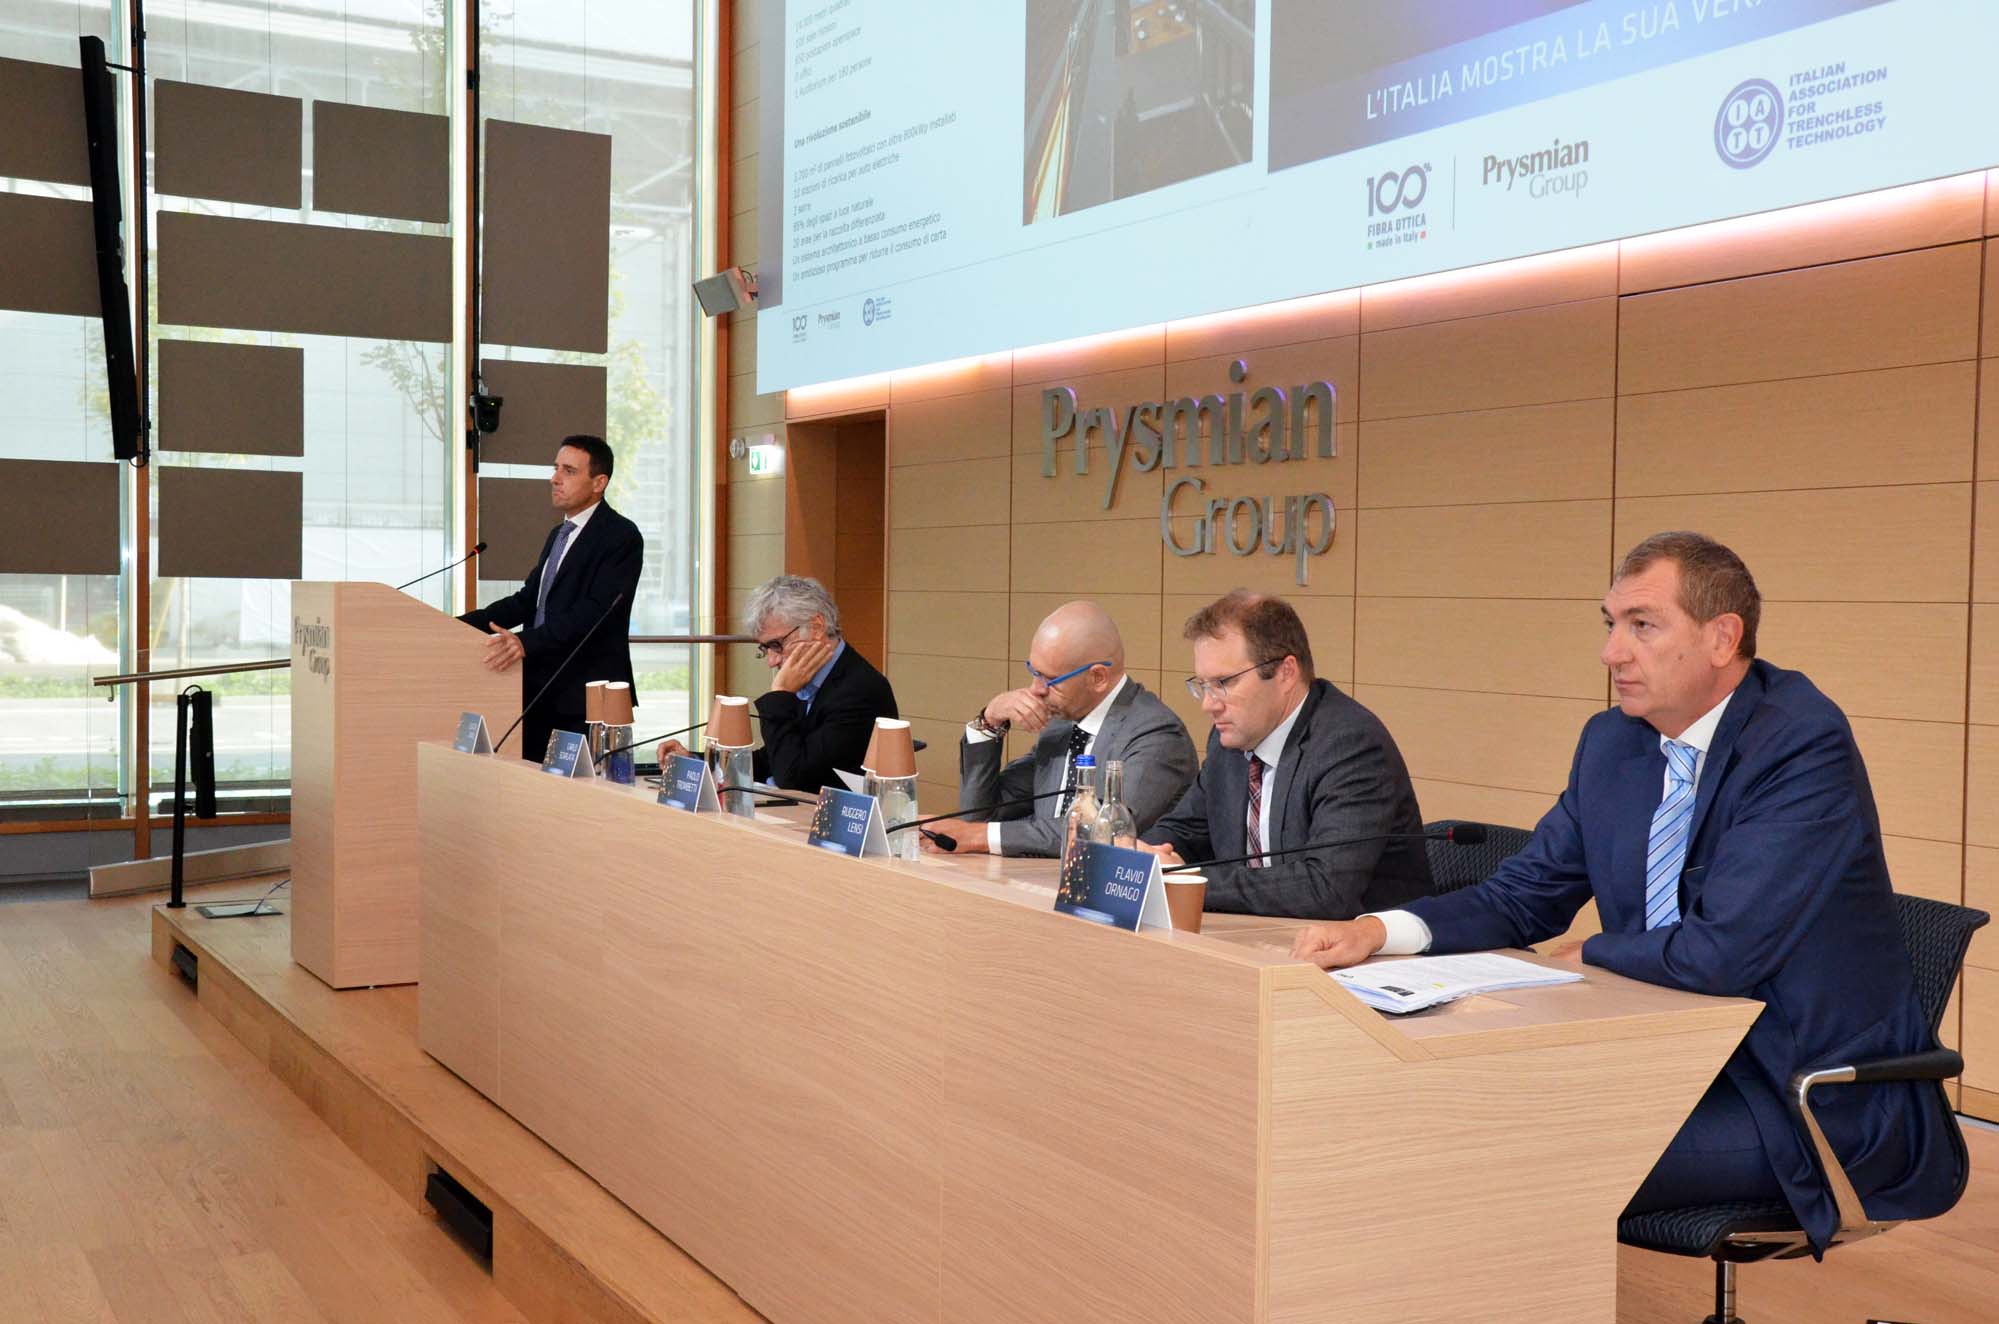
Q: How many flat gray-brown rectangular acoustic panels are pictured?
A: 11